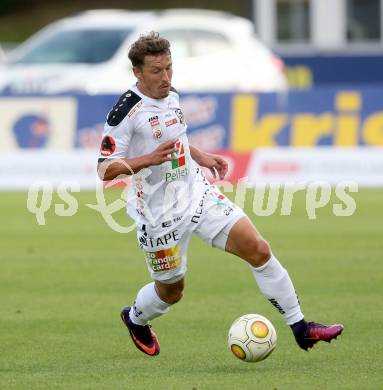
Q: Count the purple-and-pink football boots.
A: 2